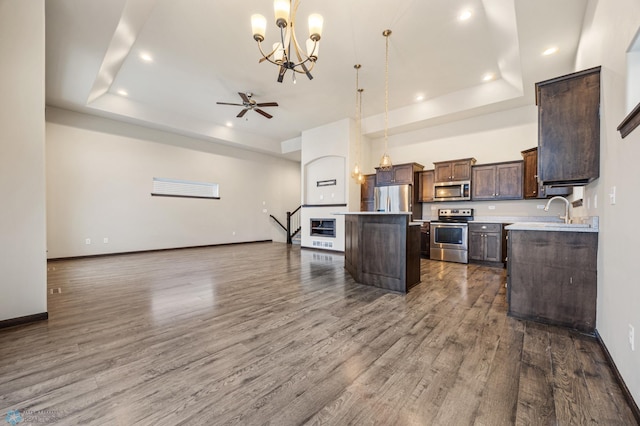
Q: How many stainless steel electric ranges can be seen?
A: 1